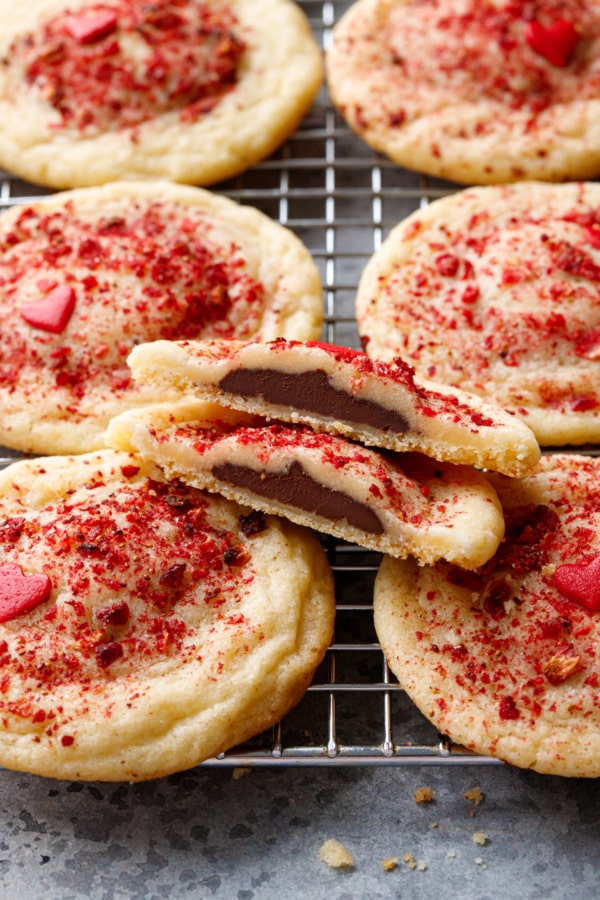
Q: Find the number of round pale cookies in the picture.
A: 6